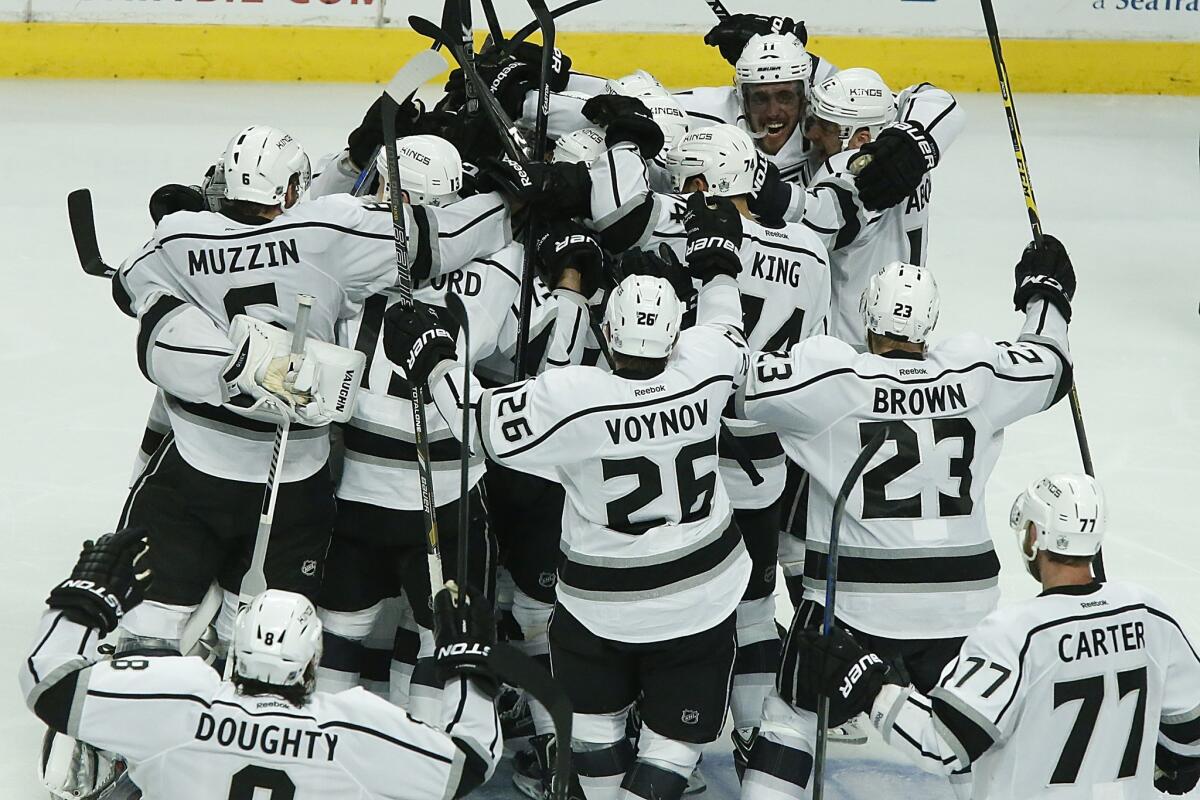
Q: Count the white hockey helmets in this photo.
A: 12